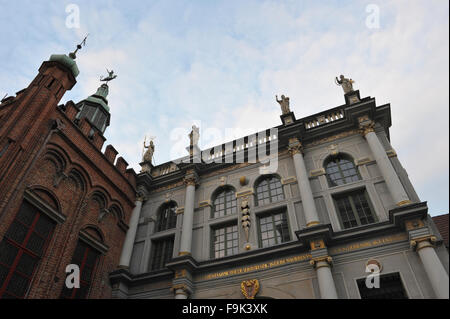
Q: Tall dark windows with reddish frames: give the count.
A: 2